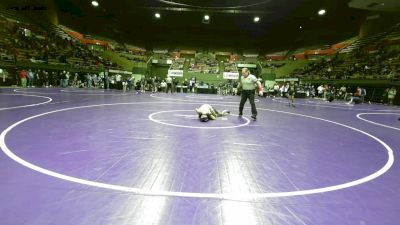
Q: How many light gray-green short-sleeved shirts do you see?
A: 1